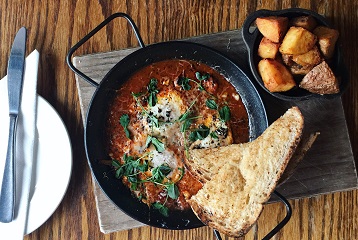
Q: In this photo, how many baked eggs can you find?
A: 3